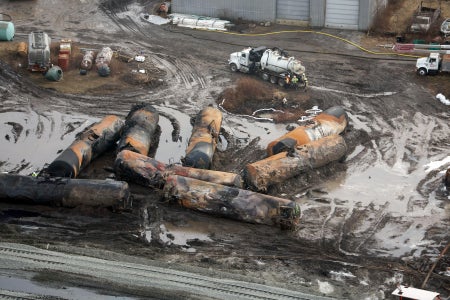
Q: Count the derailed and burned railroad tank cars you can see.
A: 8